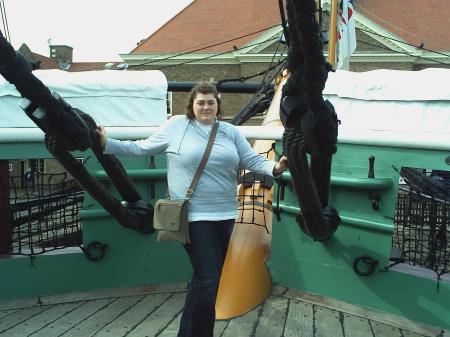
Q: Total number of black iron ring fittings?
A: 2